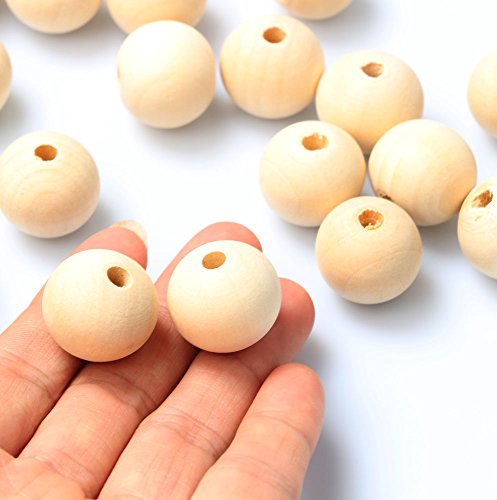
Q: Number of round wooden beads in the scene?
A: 15